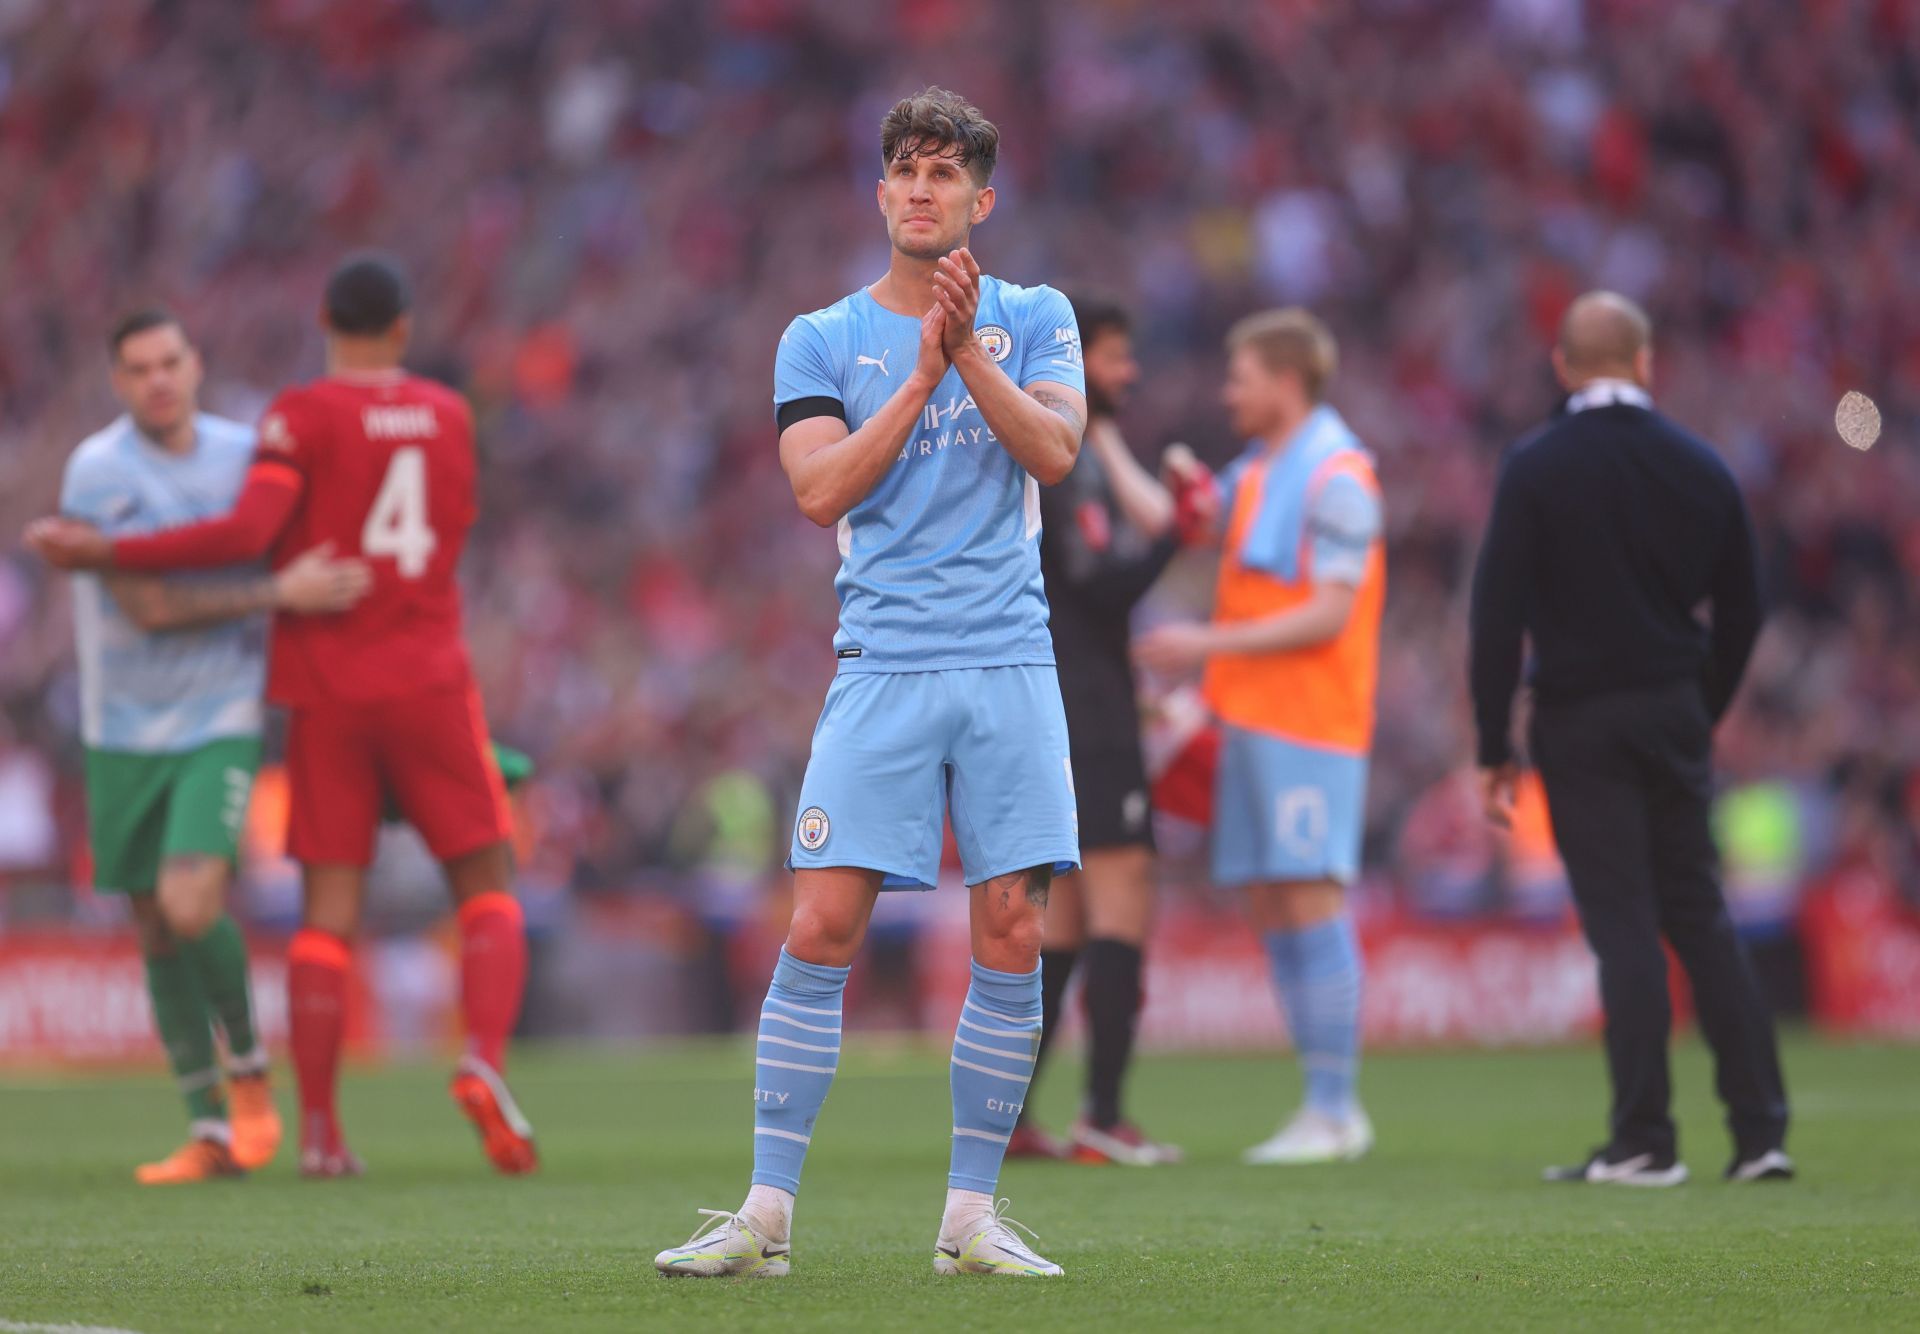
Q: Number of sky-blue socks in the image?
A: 4